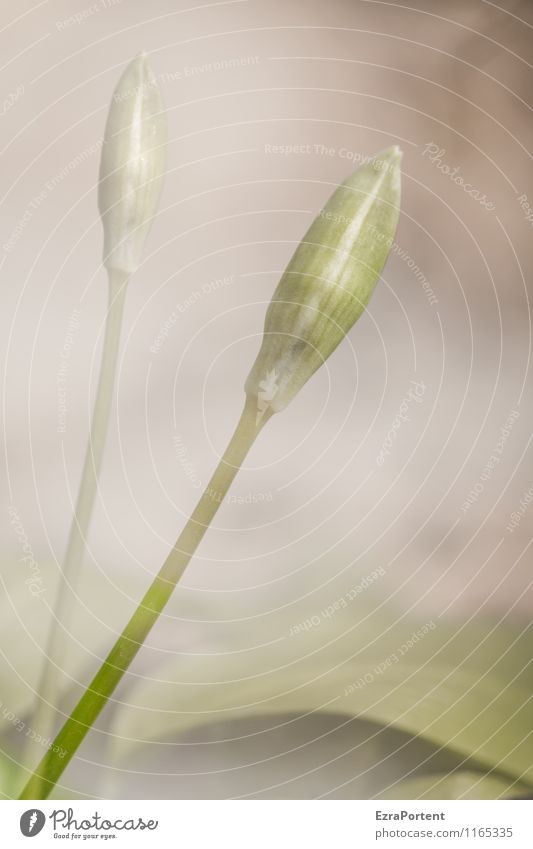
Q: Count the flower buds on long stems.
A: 2